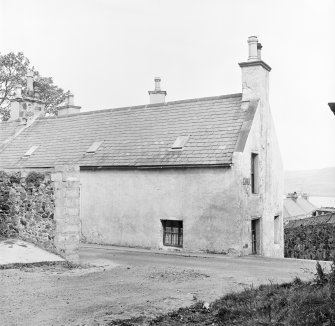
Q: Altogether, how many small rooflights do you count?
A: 3